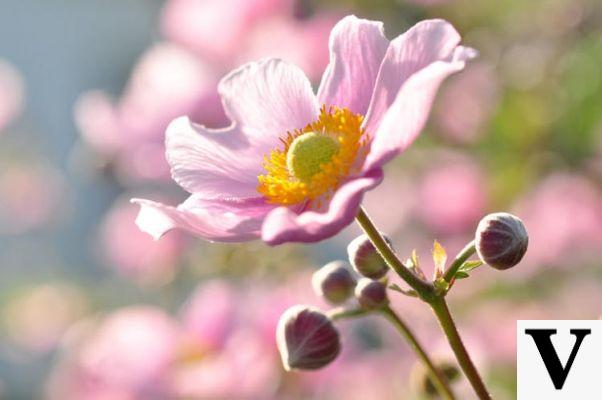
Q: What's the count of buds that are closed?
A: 5